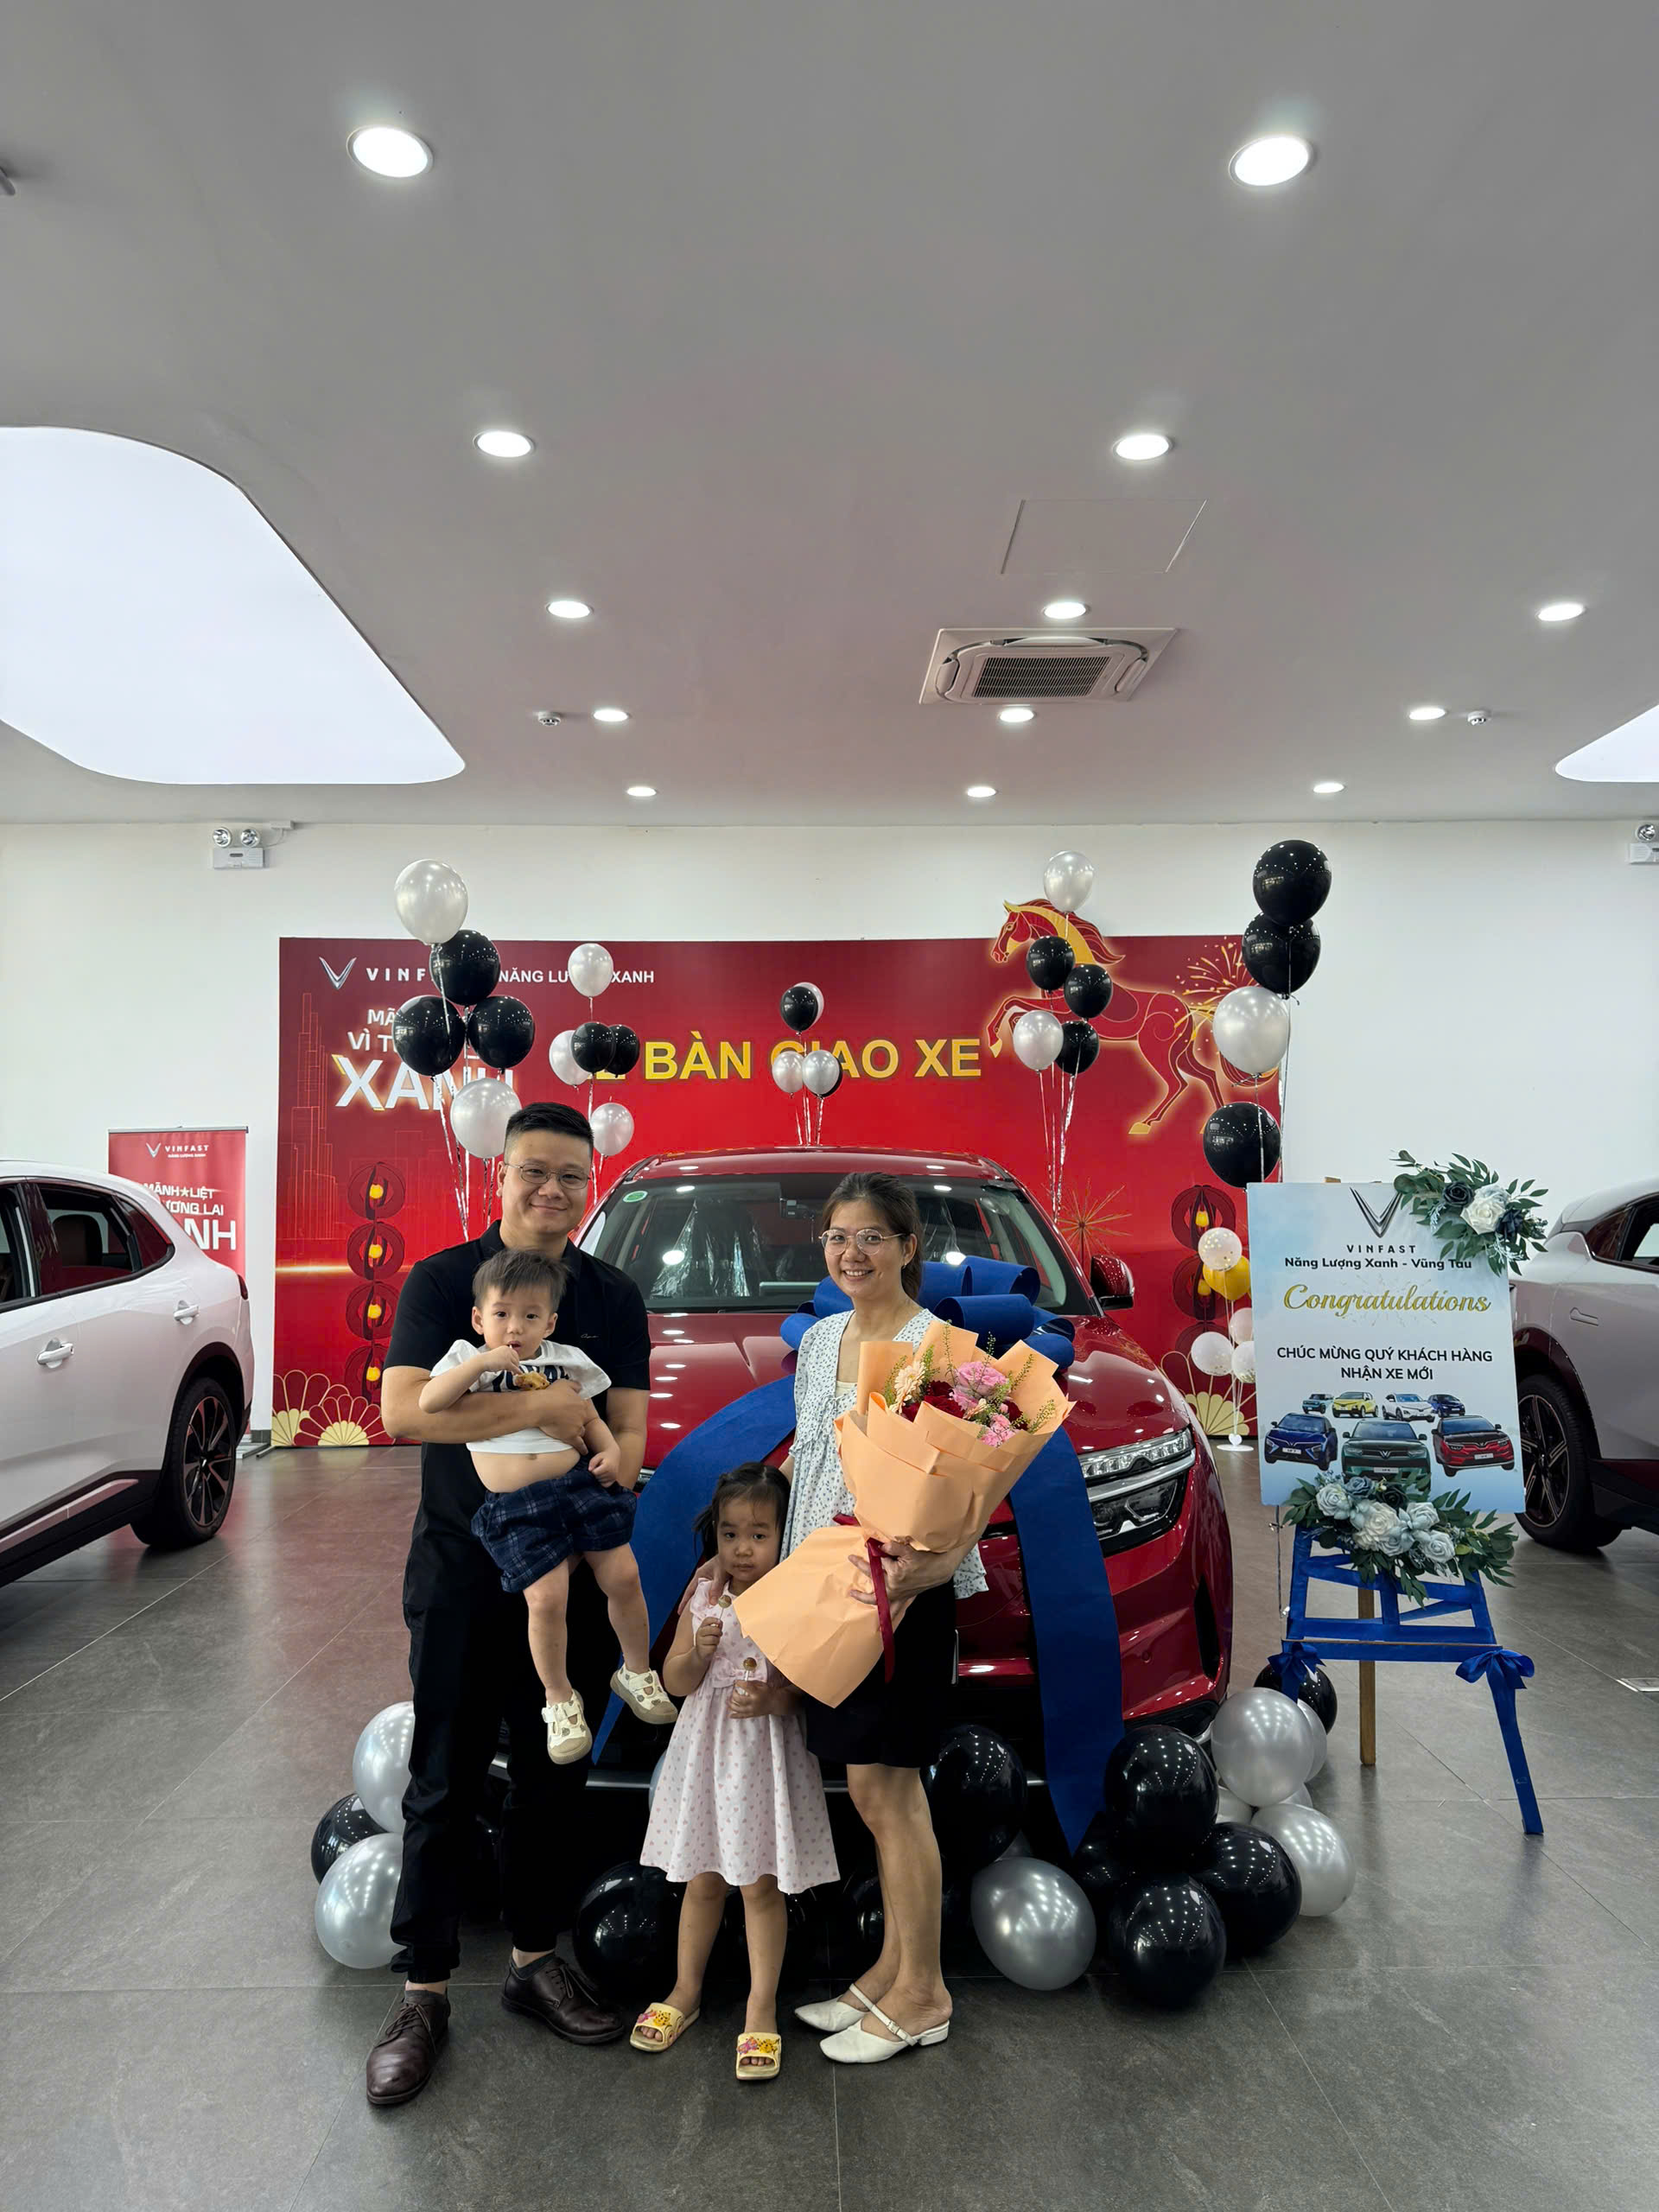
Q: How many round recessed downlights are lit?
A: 13